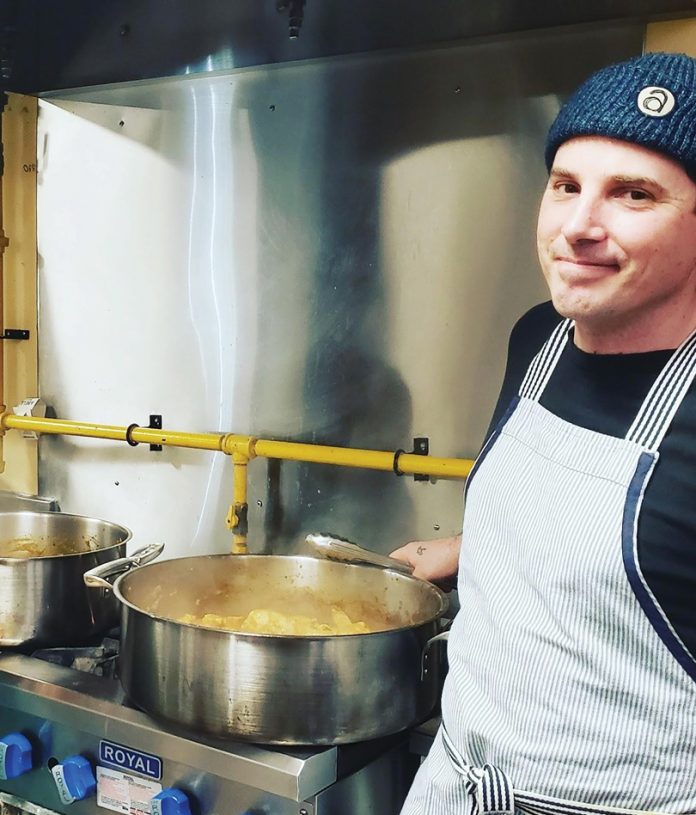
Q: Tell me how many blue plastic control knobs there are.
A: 3